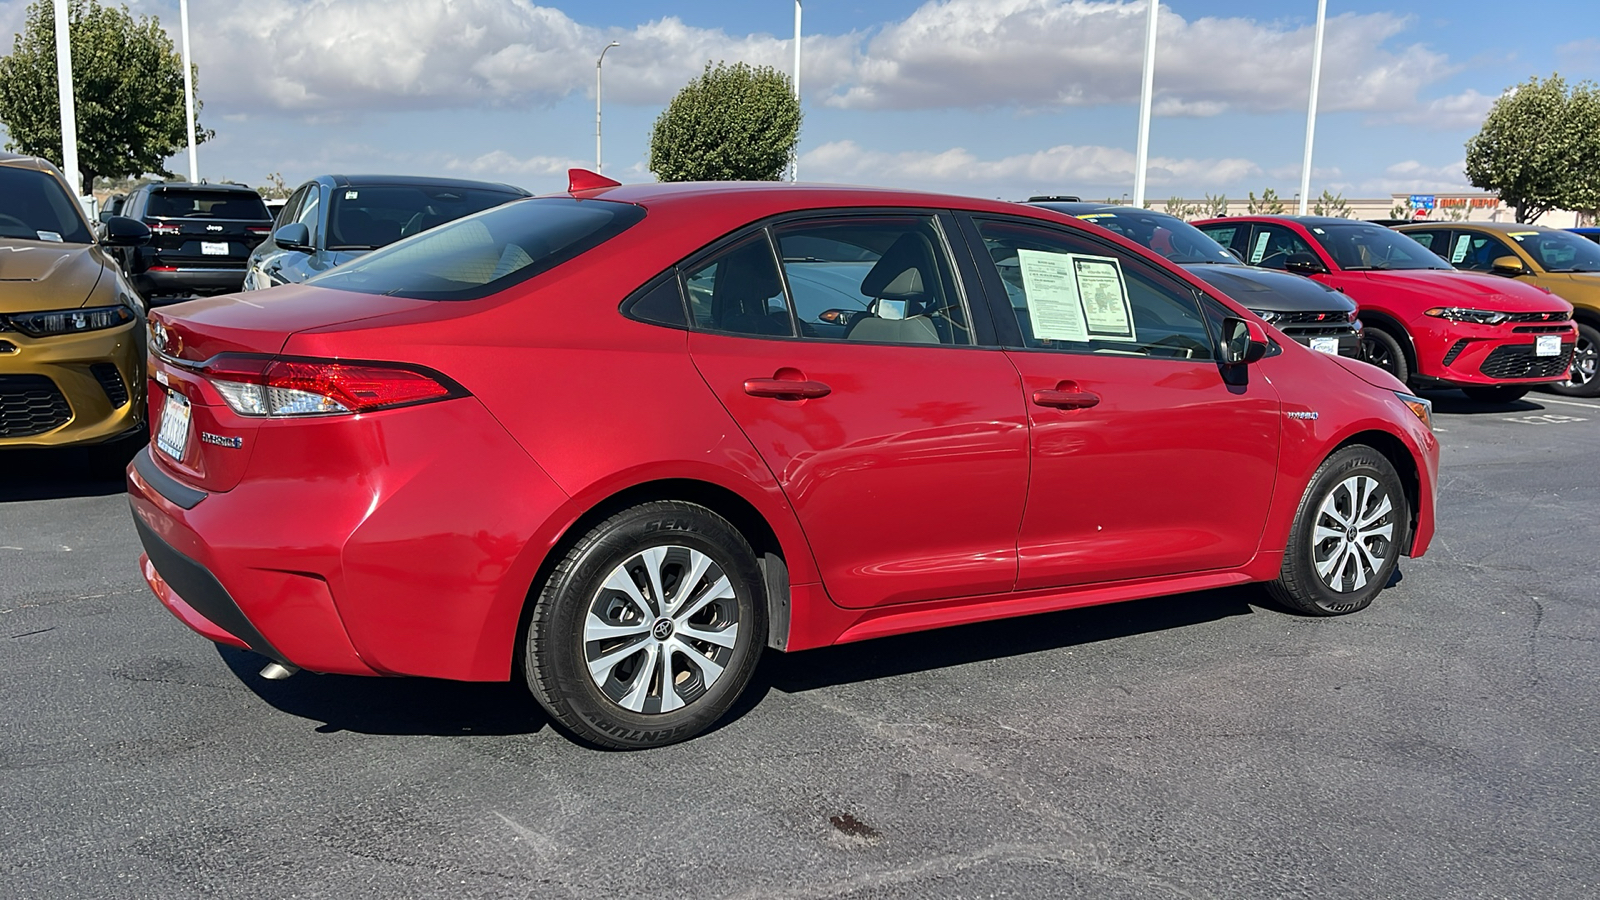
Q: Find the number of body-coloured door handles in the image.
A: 2